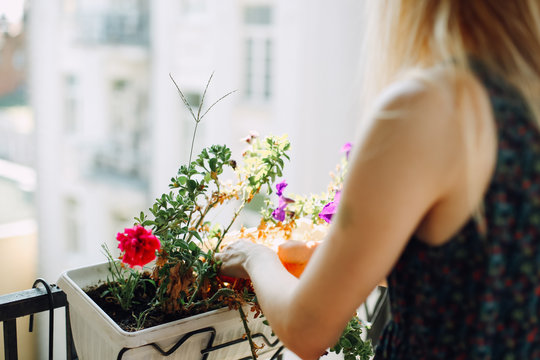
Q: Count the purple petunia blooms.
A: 4